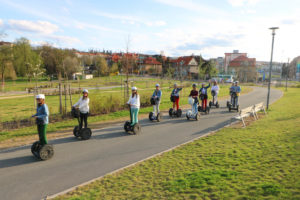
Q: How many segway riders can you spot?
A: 10